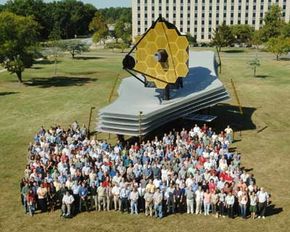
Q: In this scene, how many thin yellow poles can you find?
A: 4